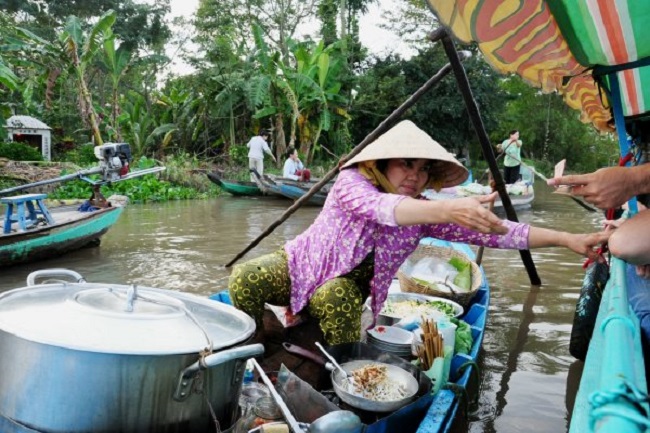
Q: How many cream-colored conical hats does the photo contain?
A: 1